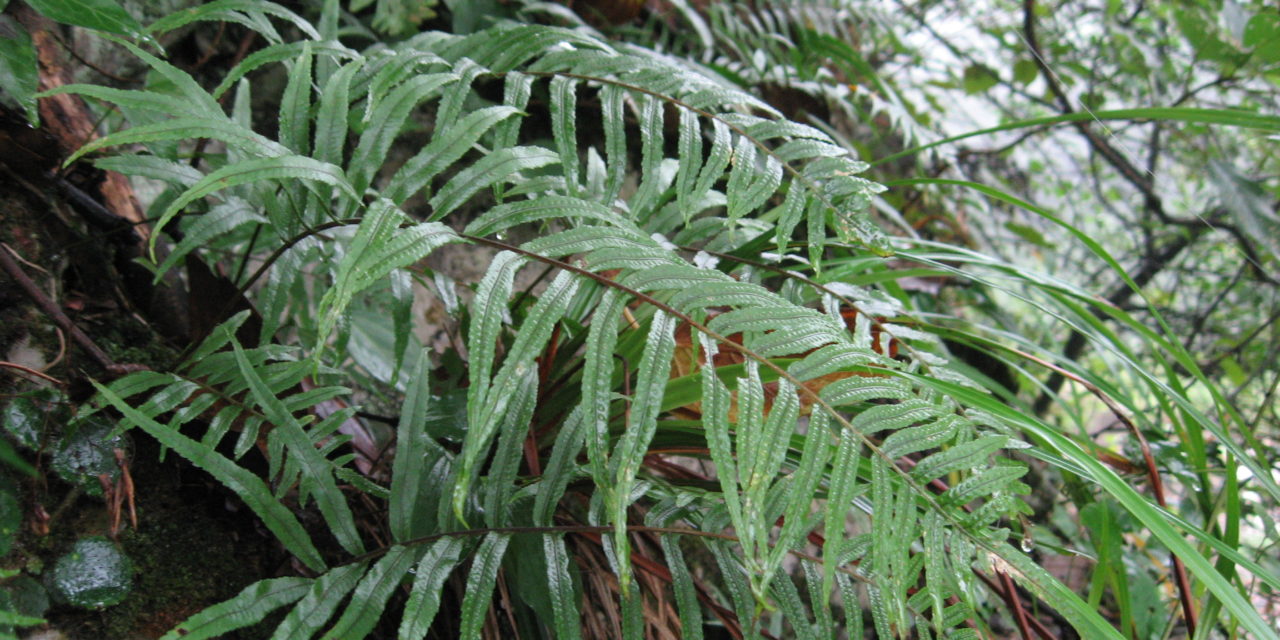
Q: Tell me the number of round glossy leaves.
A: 3